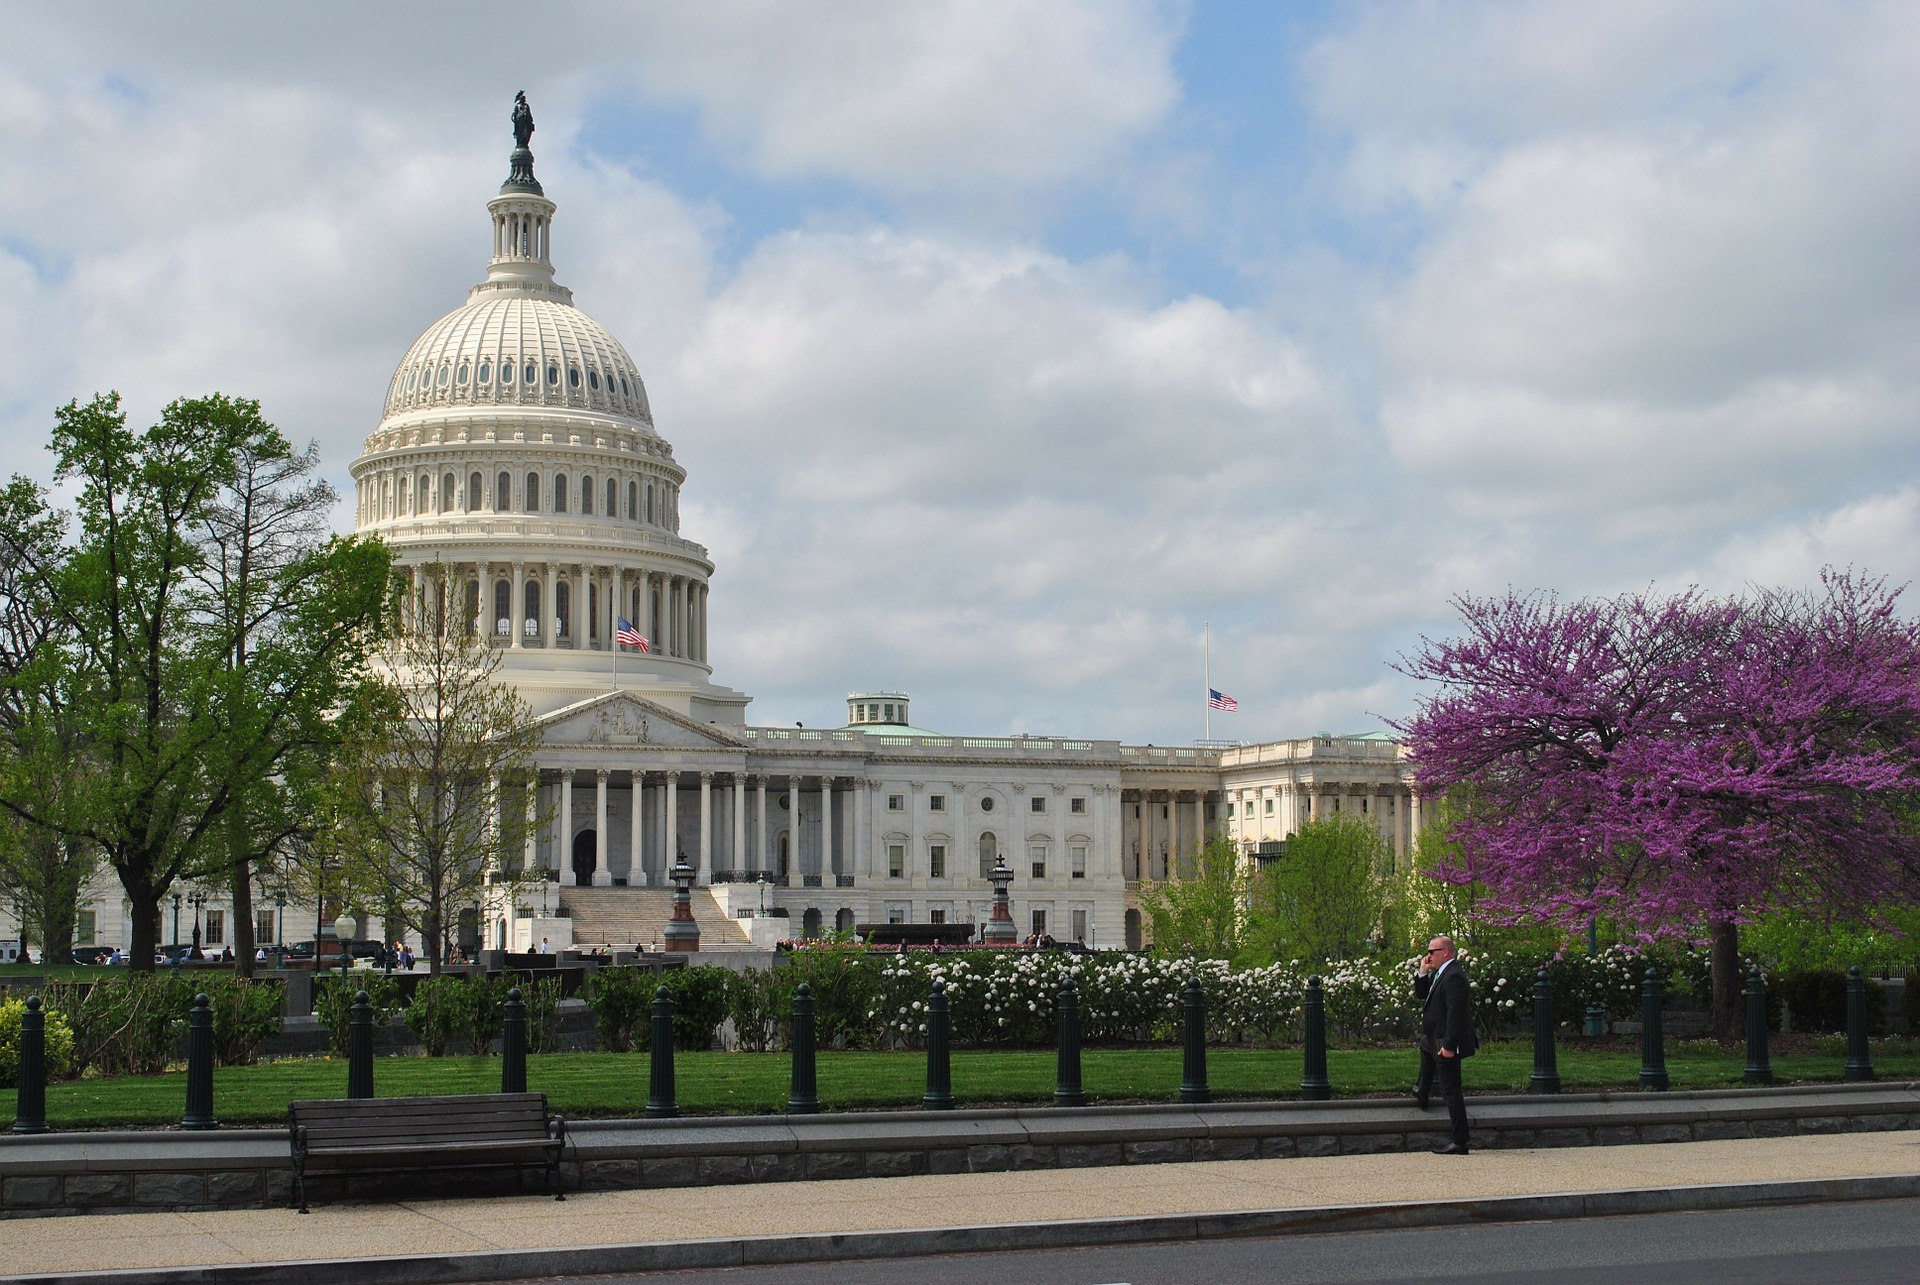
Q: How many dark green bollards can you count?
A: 14